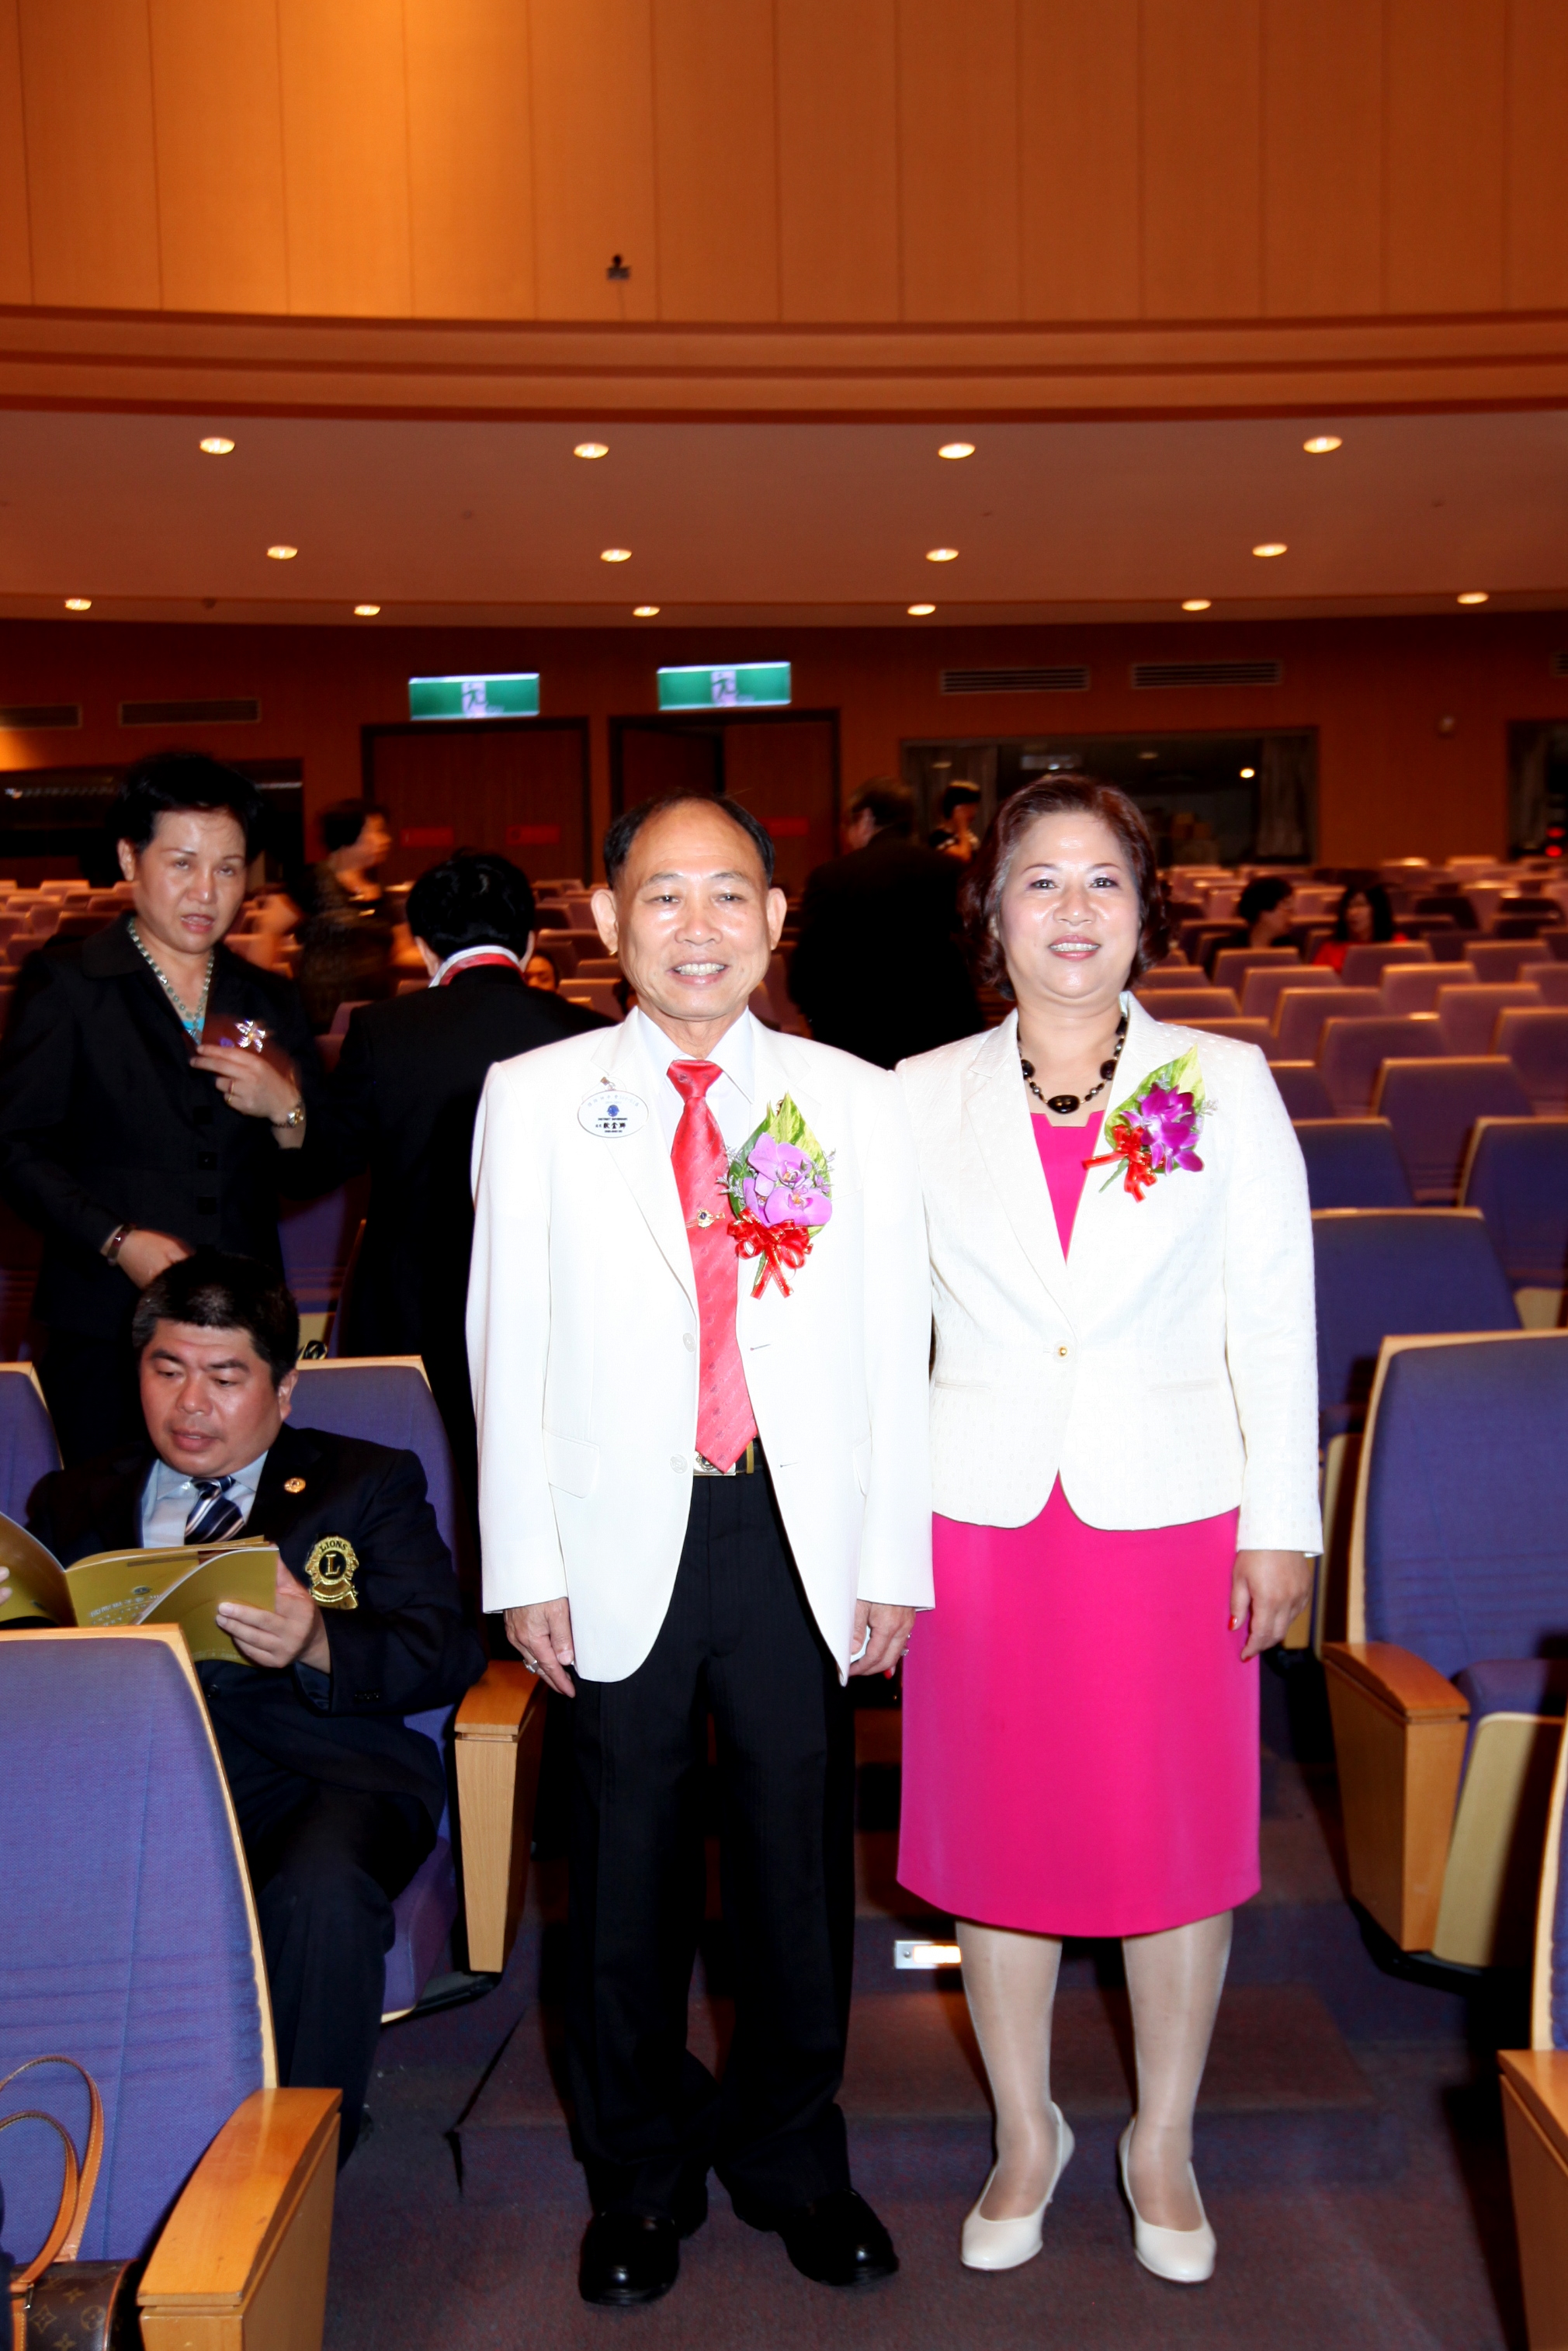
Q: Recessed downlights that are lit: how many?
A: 14